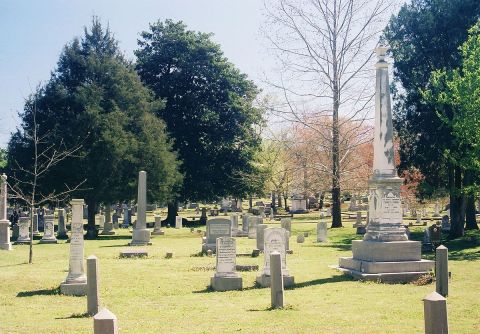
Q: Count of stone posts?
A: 5